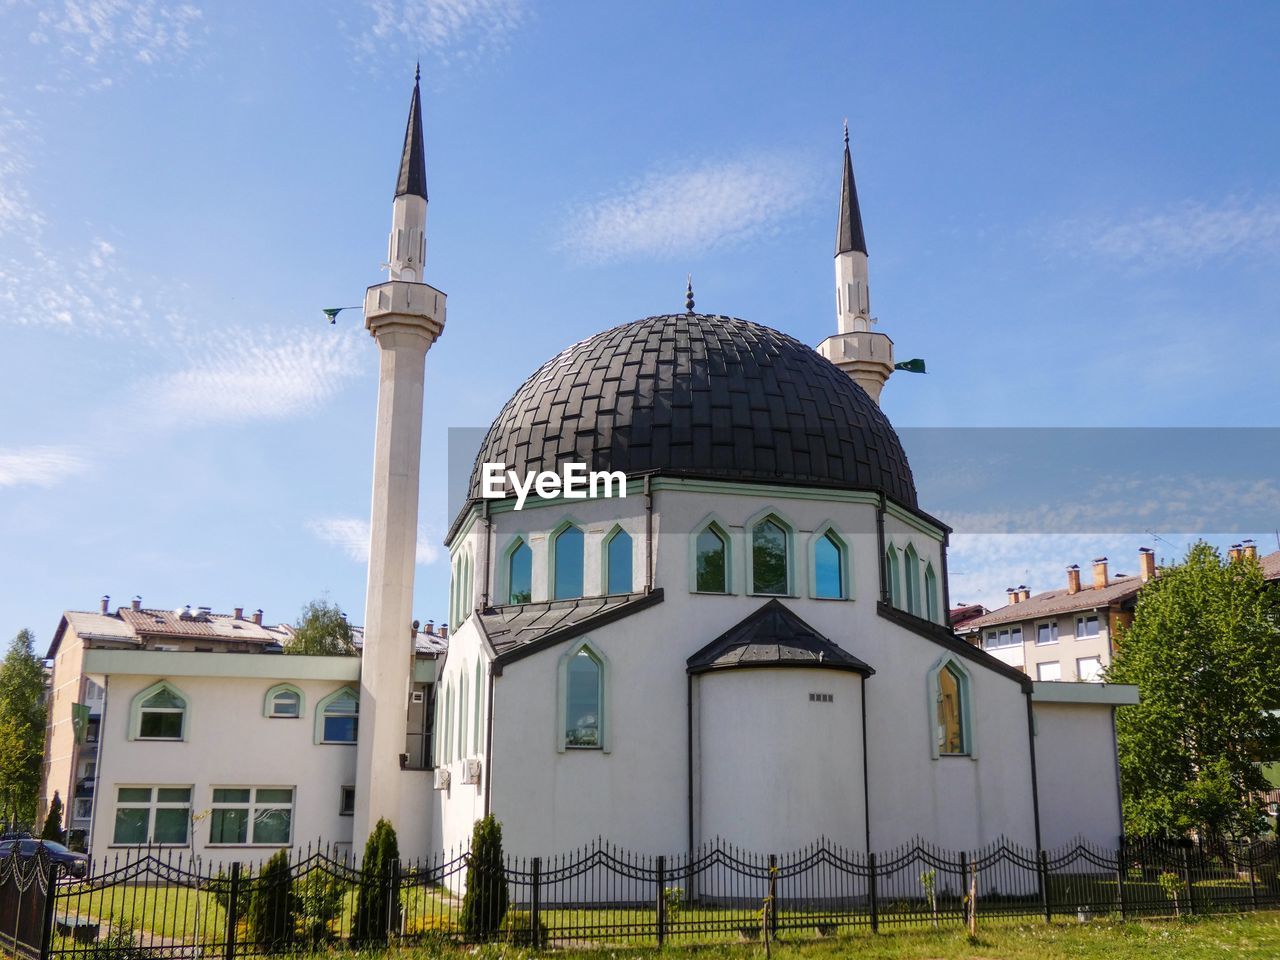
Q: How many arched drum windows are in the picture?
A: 12